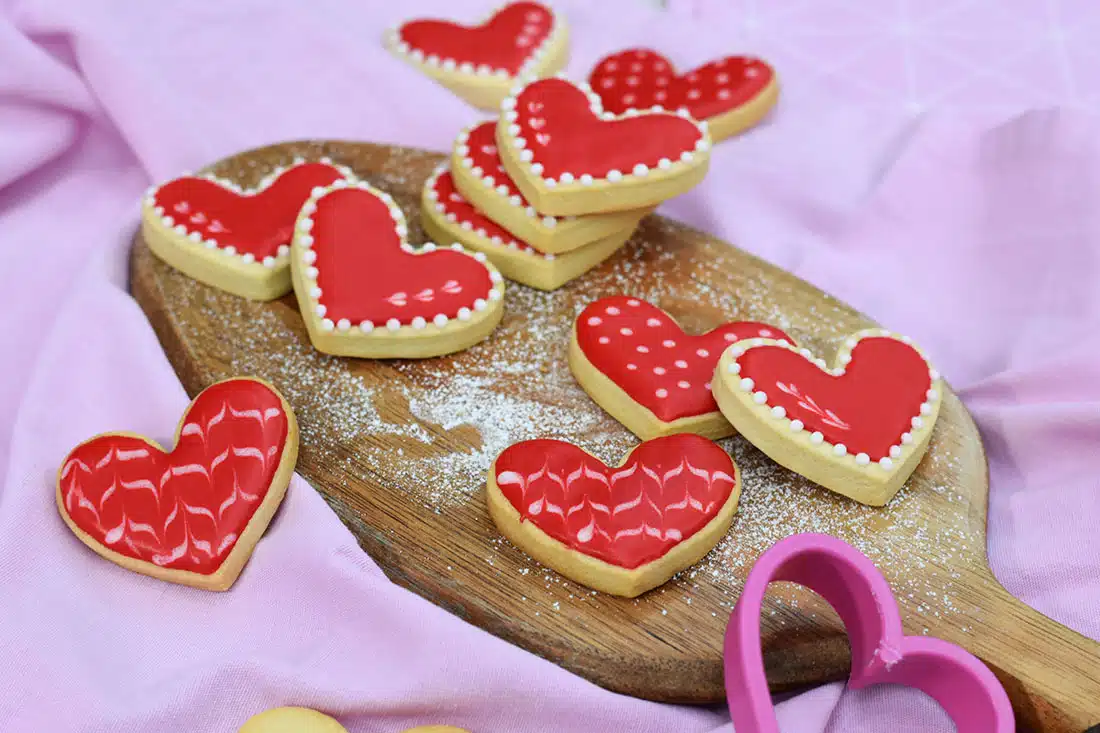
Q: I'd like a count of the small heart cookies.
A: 11